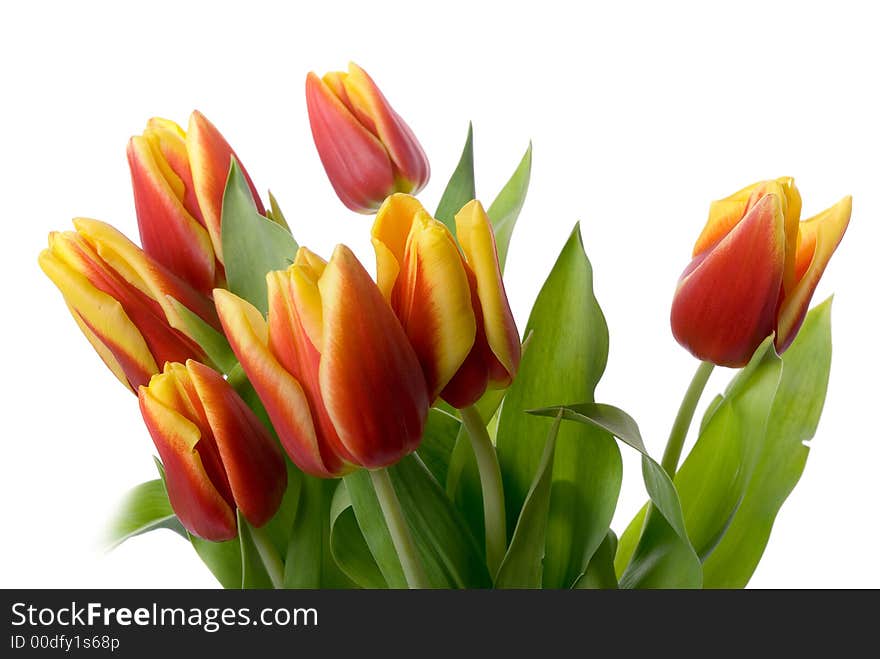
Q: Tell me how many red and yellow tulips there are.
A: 7